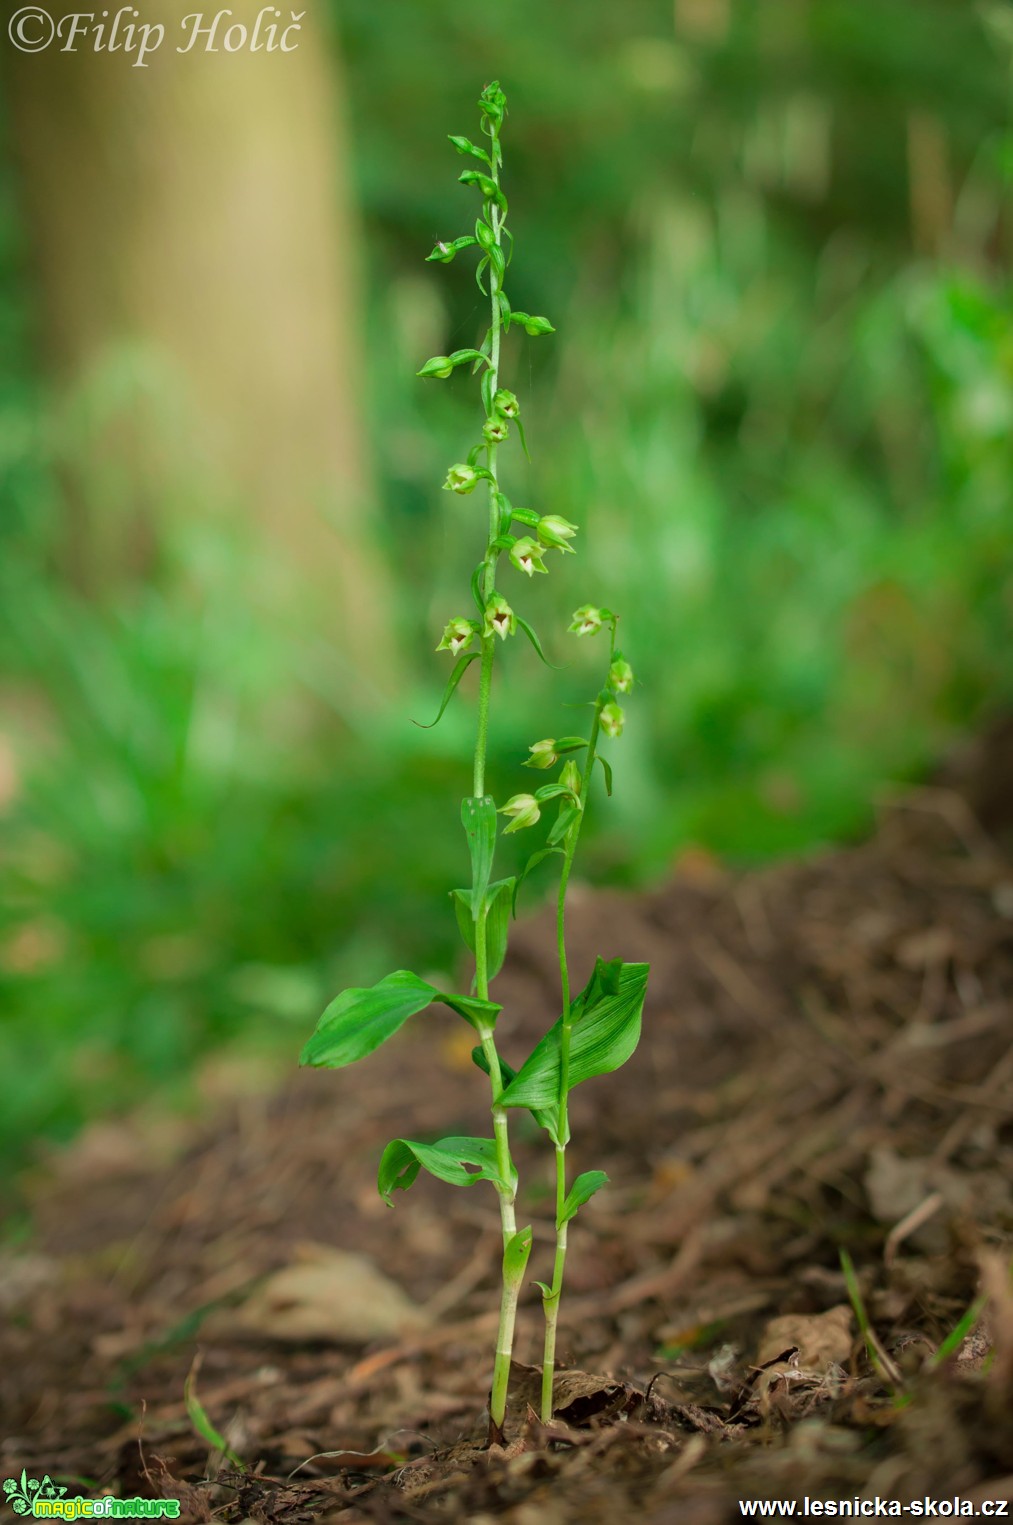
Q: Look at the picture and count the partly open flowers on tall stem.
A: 7